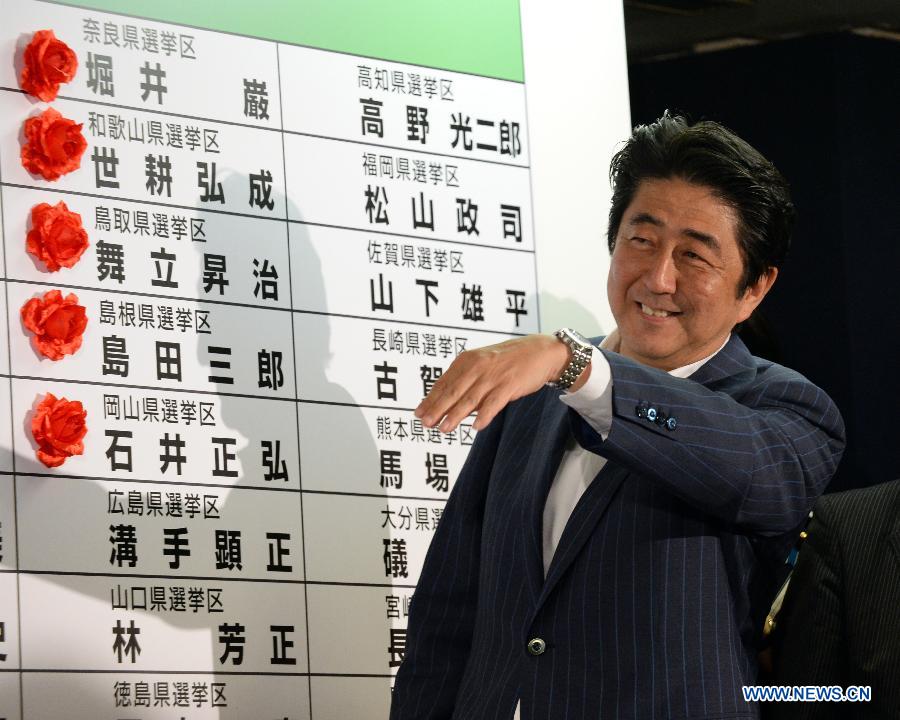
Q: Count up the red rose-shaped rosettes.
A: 5